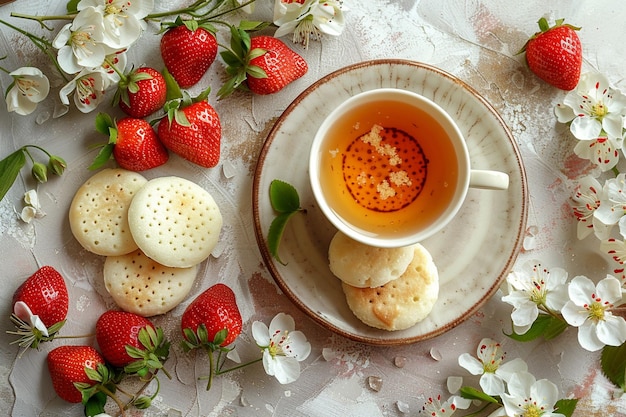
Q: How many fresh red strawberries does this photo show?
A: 10